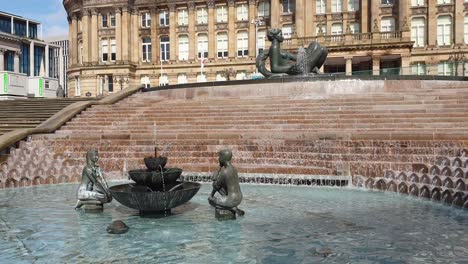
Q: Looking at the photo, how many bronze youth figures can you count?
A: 2